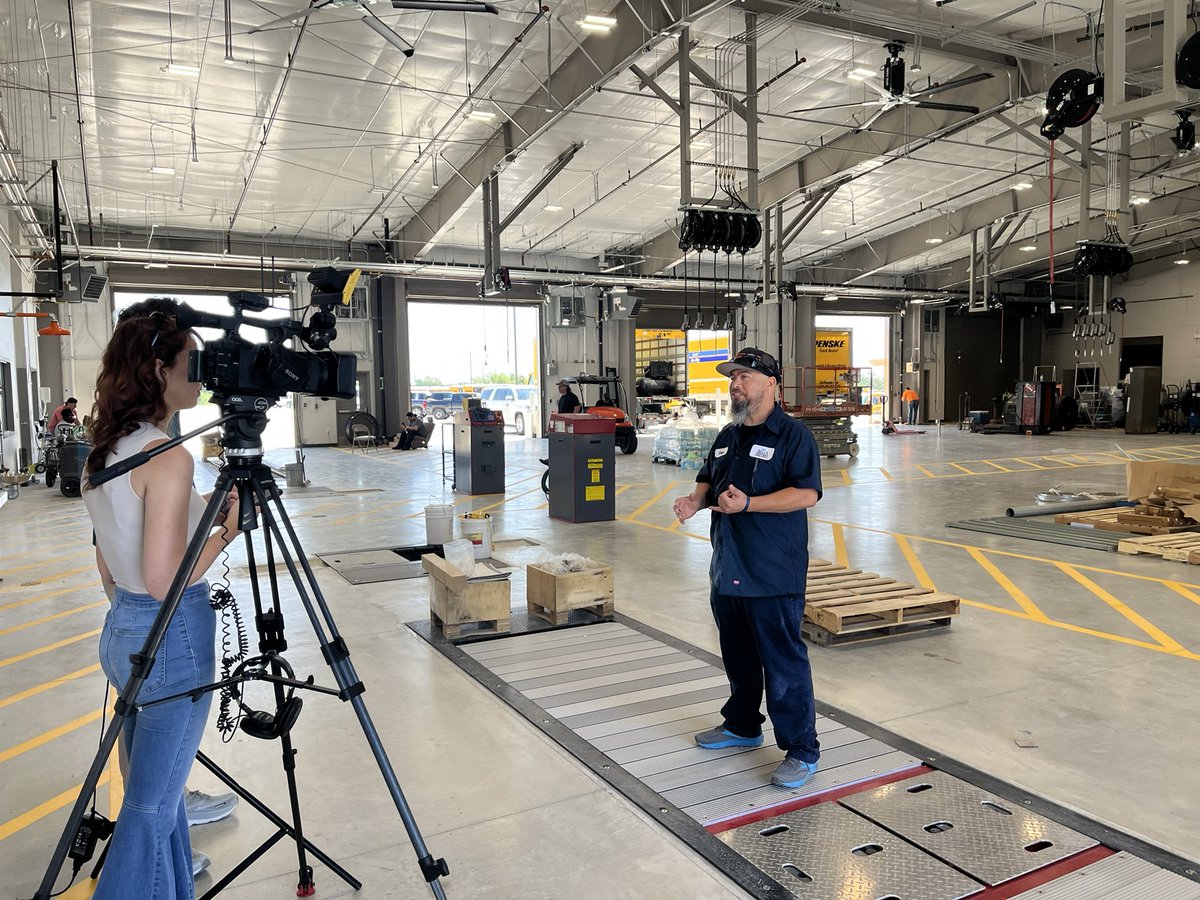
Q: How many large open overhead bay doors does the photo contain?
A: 4